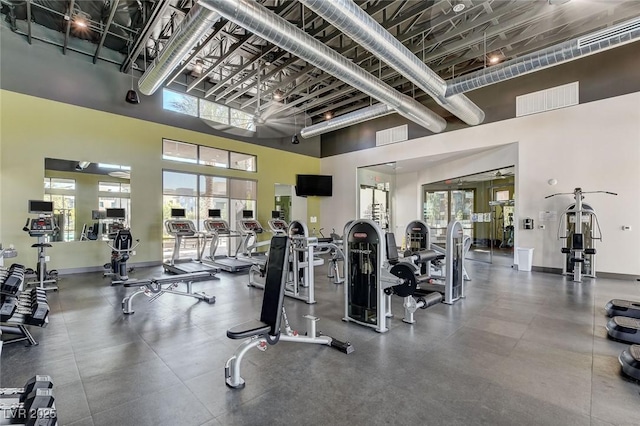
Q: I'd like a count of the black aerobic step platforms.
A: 3